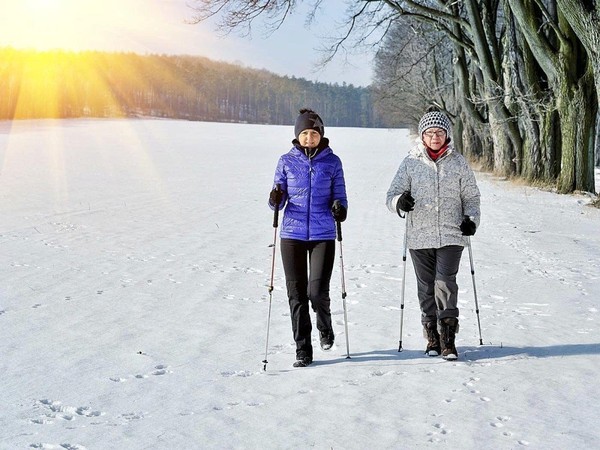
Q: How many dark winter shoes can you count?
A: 4